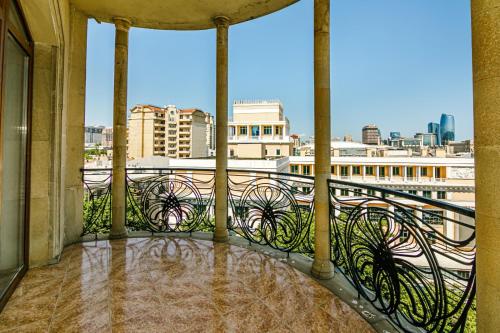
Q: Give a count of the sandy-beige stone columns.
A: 4